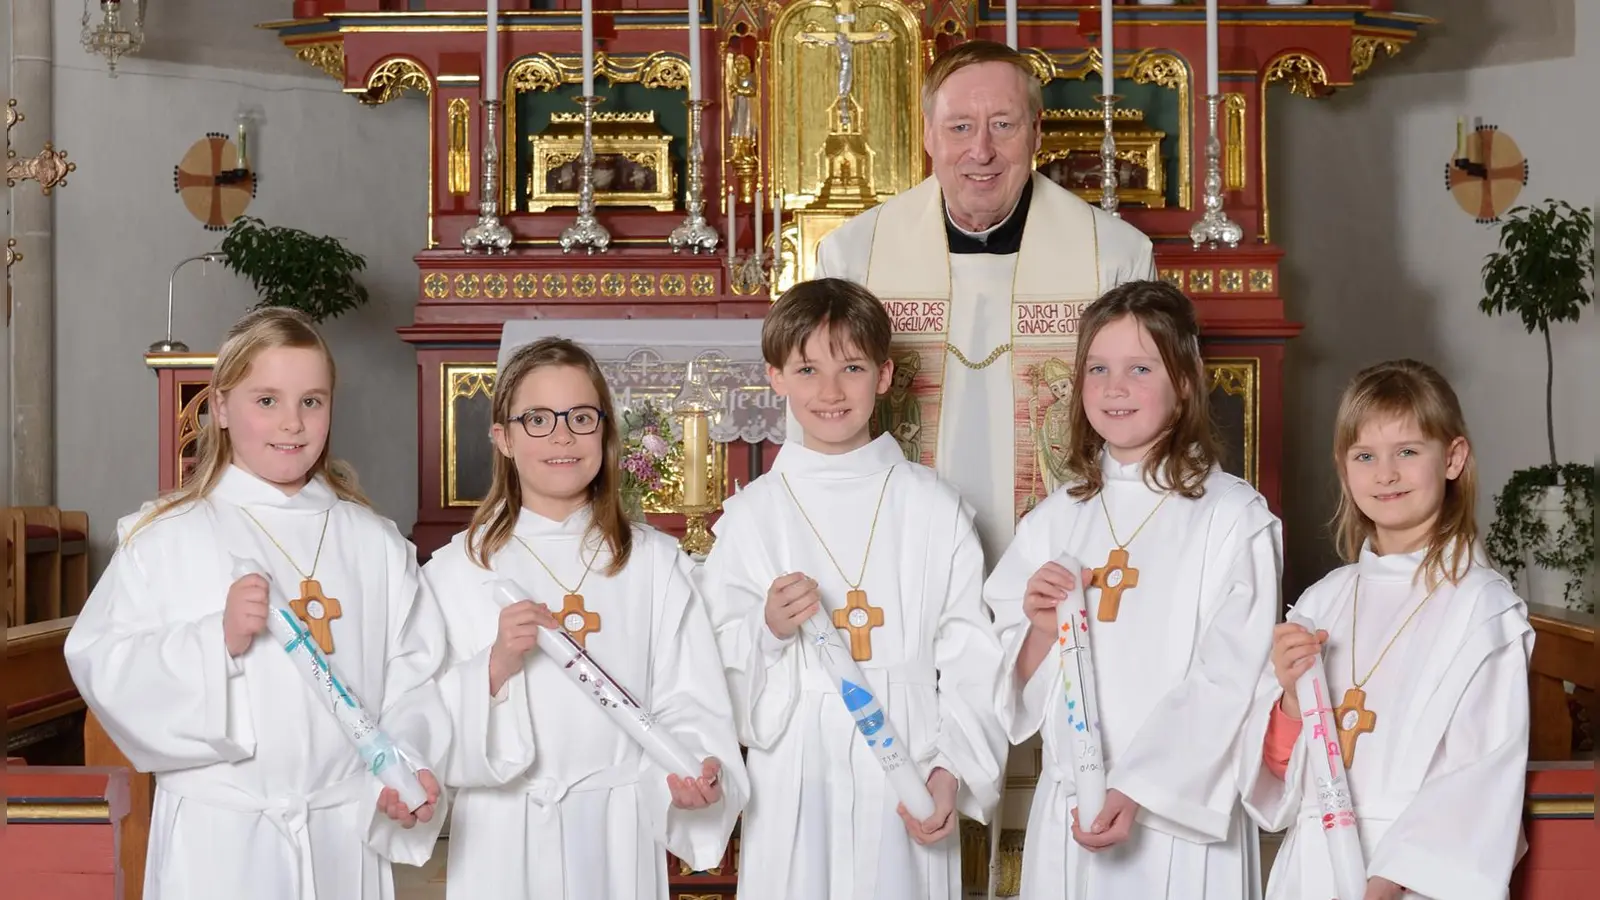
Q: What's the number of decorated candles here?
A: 5